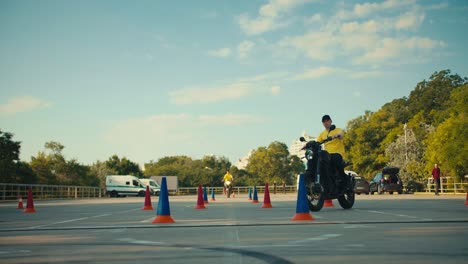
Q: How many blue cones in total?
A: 6